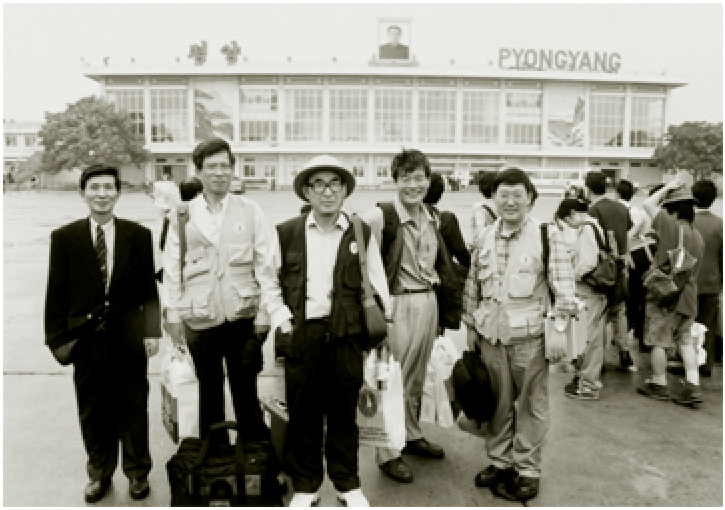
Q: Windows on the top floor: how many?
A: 11